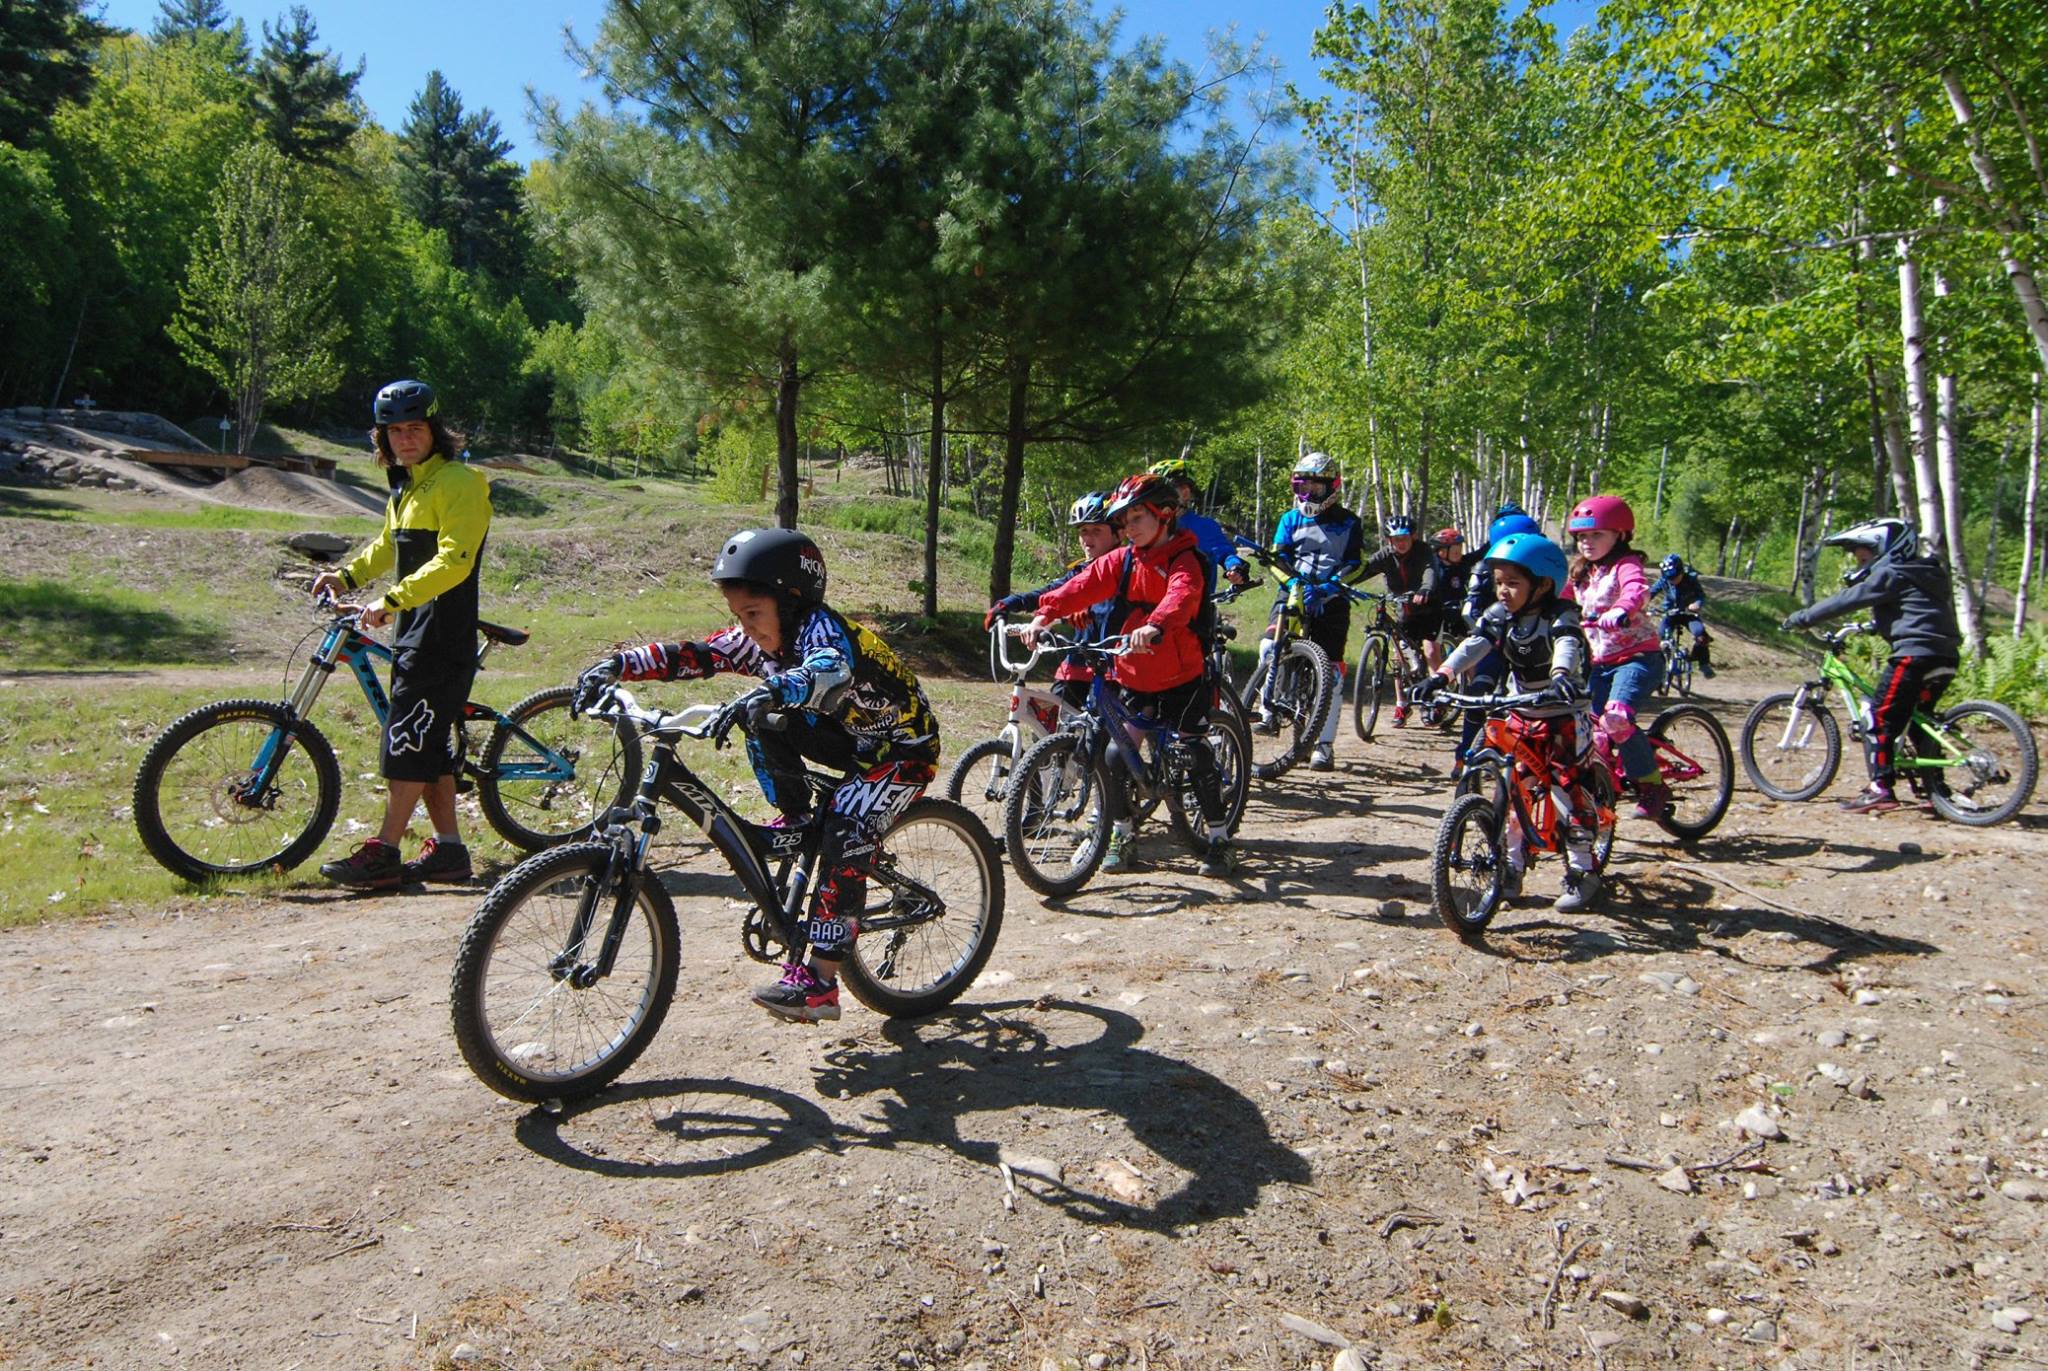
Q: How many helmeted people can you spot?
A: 13